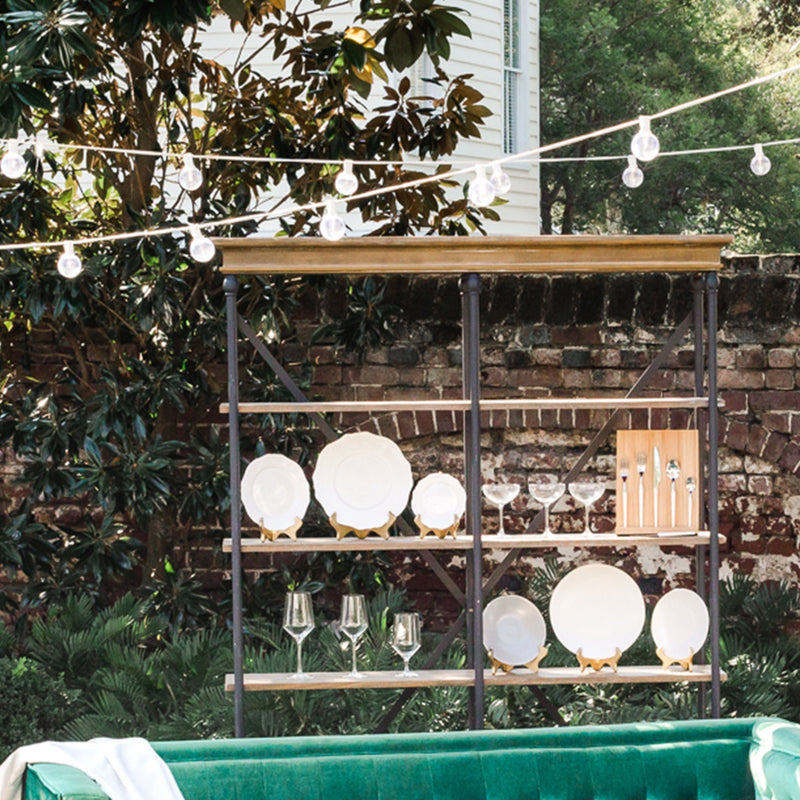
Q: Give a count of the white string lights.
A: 11